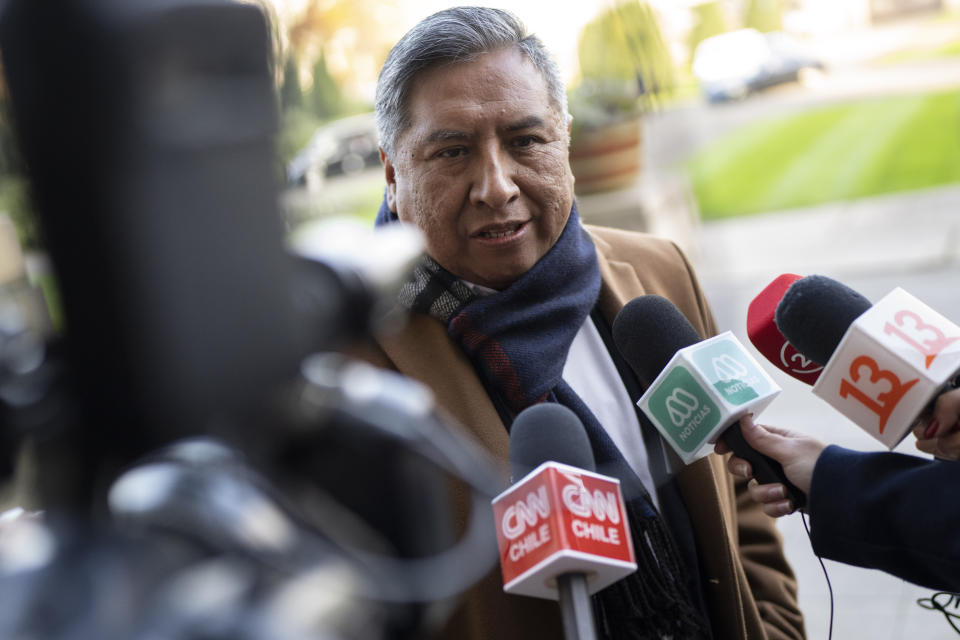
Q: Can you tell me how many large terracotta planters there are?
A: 1